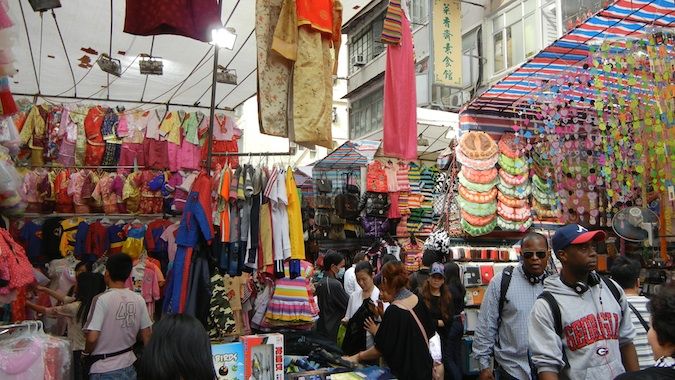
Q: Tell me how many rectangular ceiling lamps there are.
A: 5